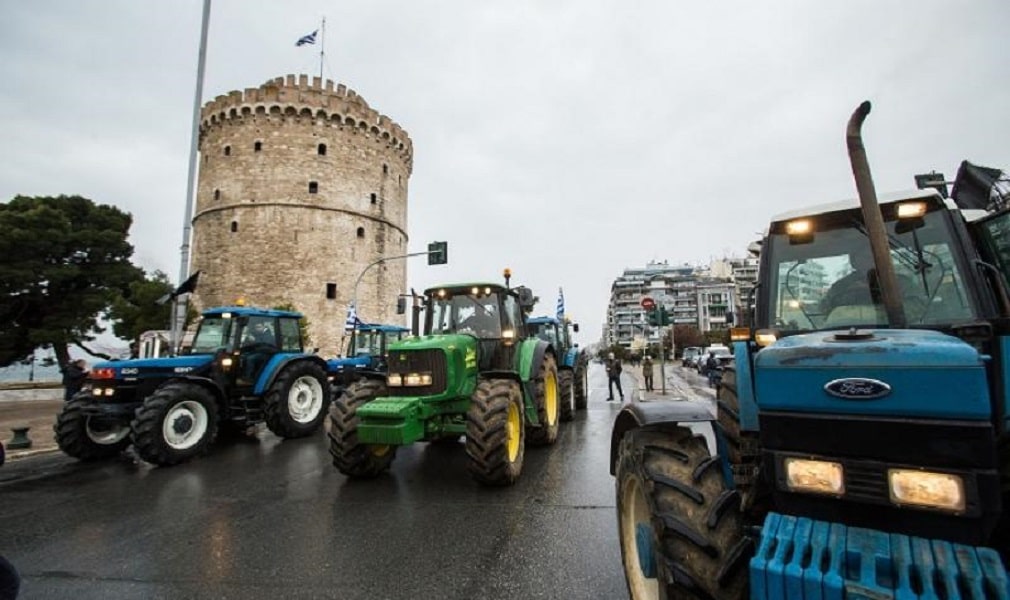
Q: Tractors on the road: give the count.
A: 5